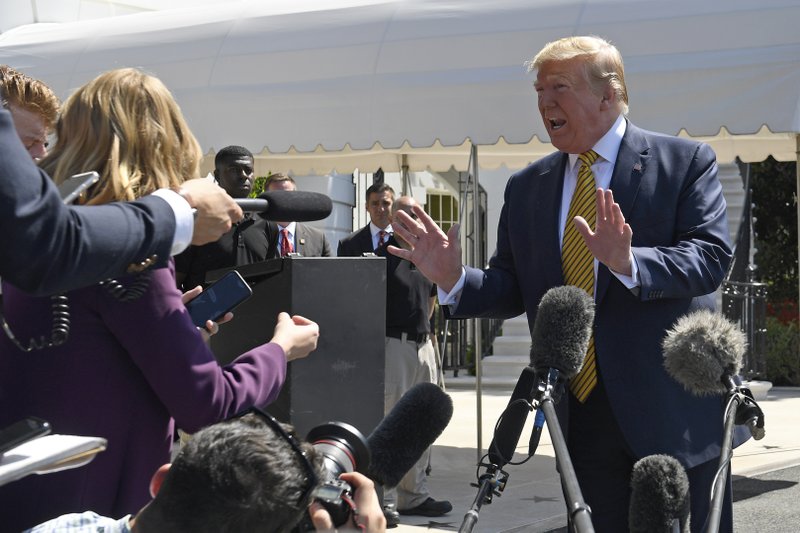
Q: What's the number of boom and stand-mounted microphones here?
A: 5